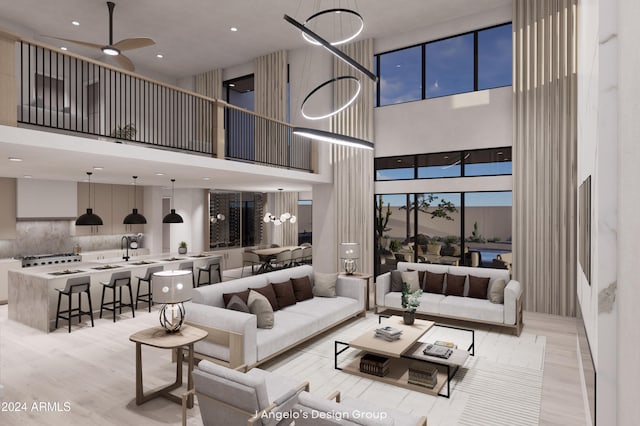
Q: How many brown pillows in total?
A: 8